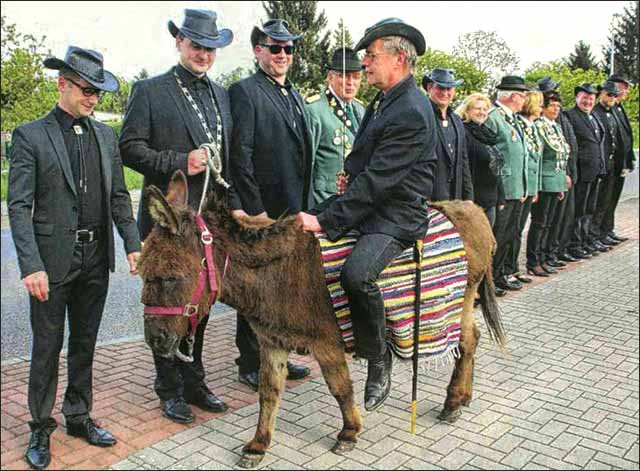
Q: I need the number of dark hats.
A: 11